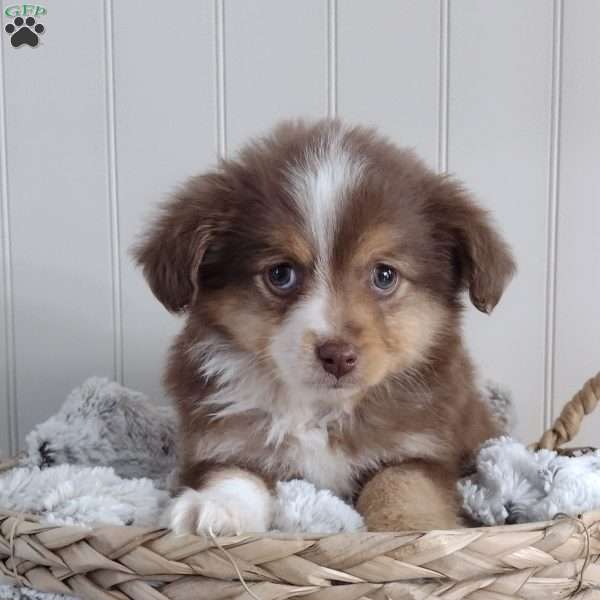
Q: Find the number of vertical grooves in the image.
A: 6